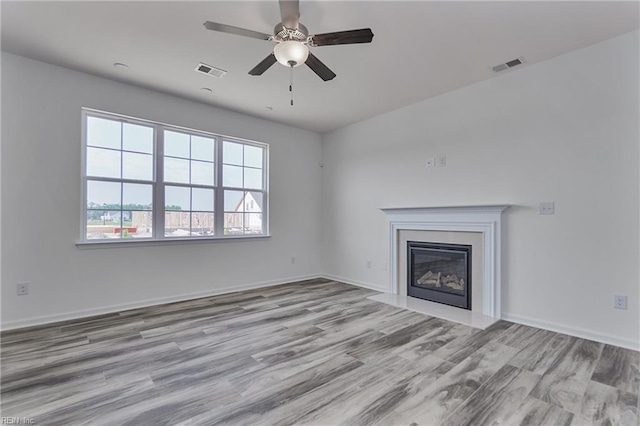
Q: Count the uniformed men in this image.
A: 0